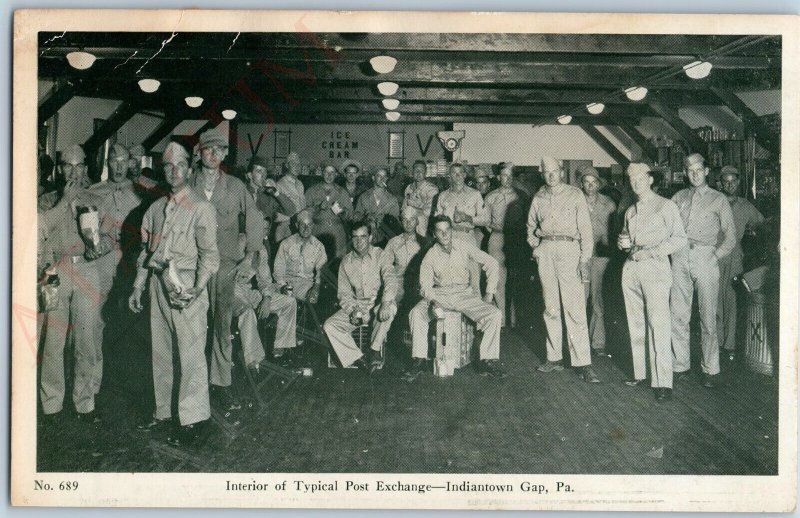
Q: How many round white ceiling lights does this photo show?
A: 12